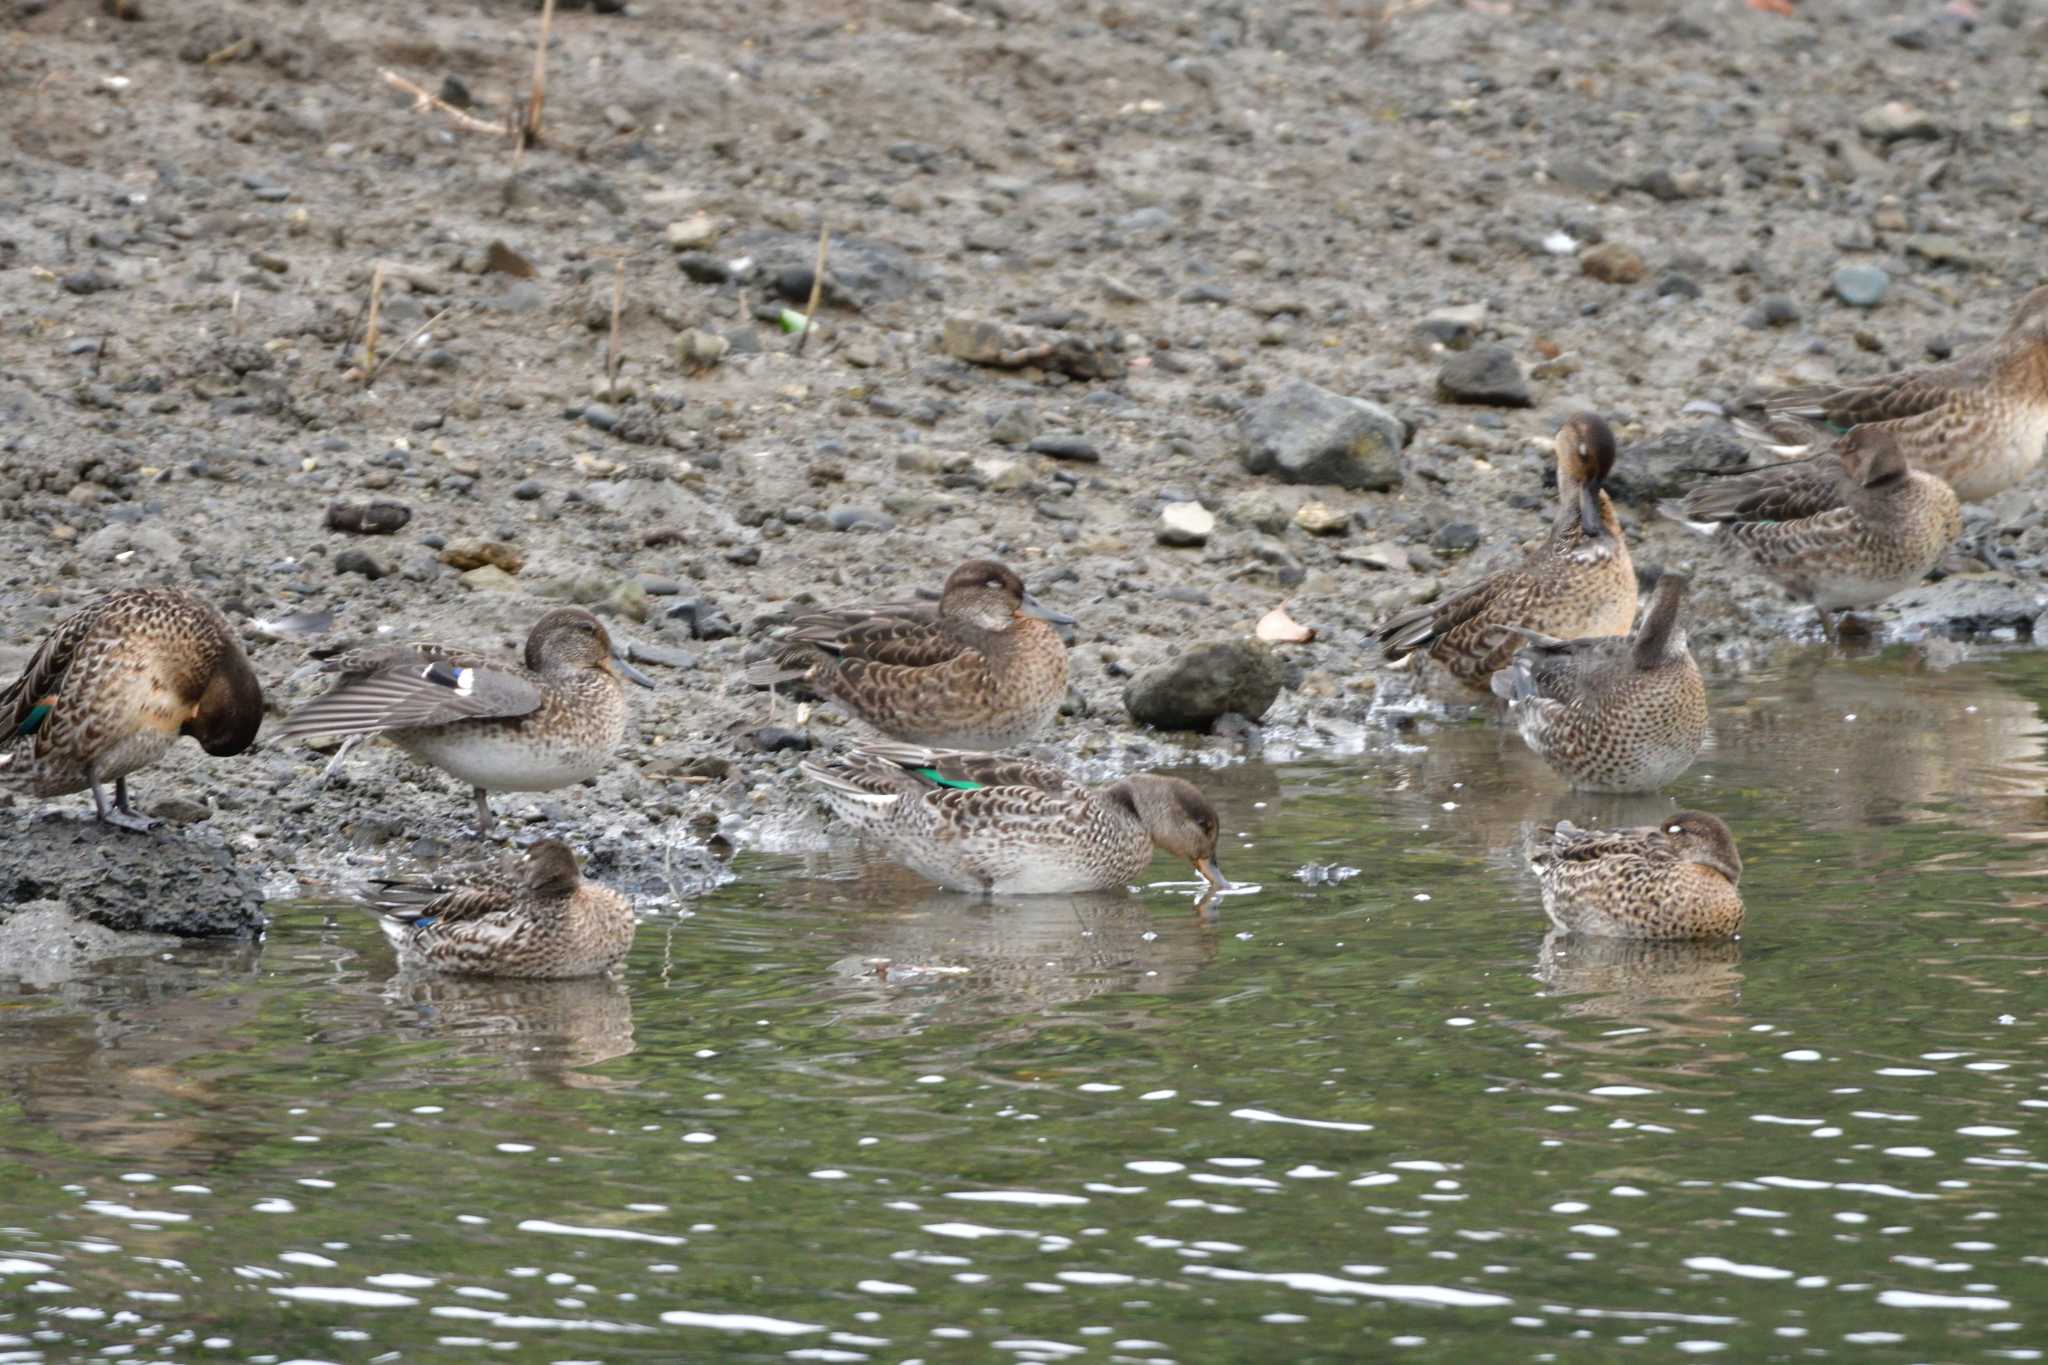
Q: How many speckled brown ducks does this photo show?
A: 10